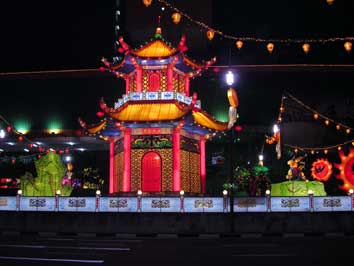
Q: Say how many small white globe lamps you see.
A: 9